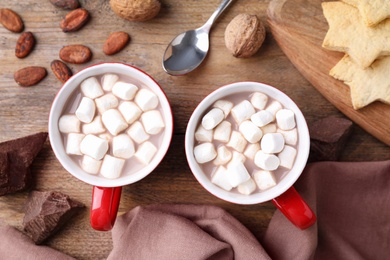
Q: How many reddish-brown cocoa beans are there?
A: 8